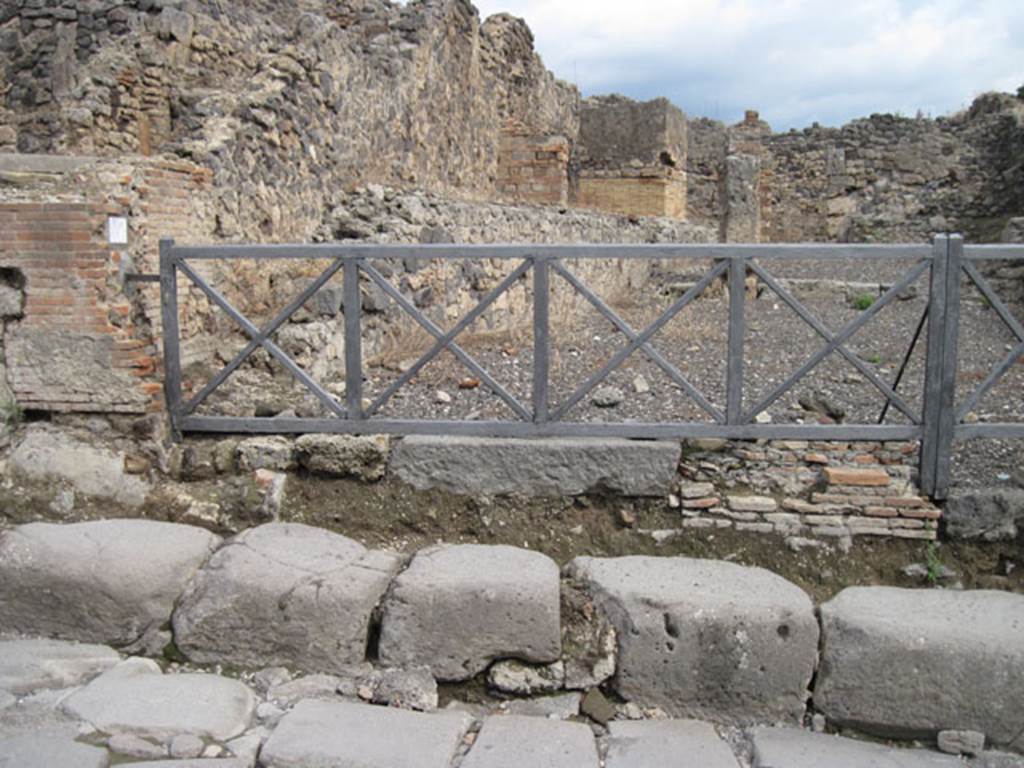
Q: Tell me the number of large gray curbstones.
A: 5